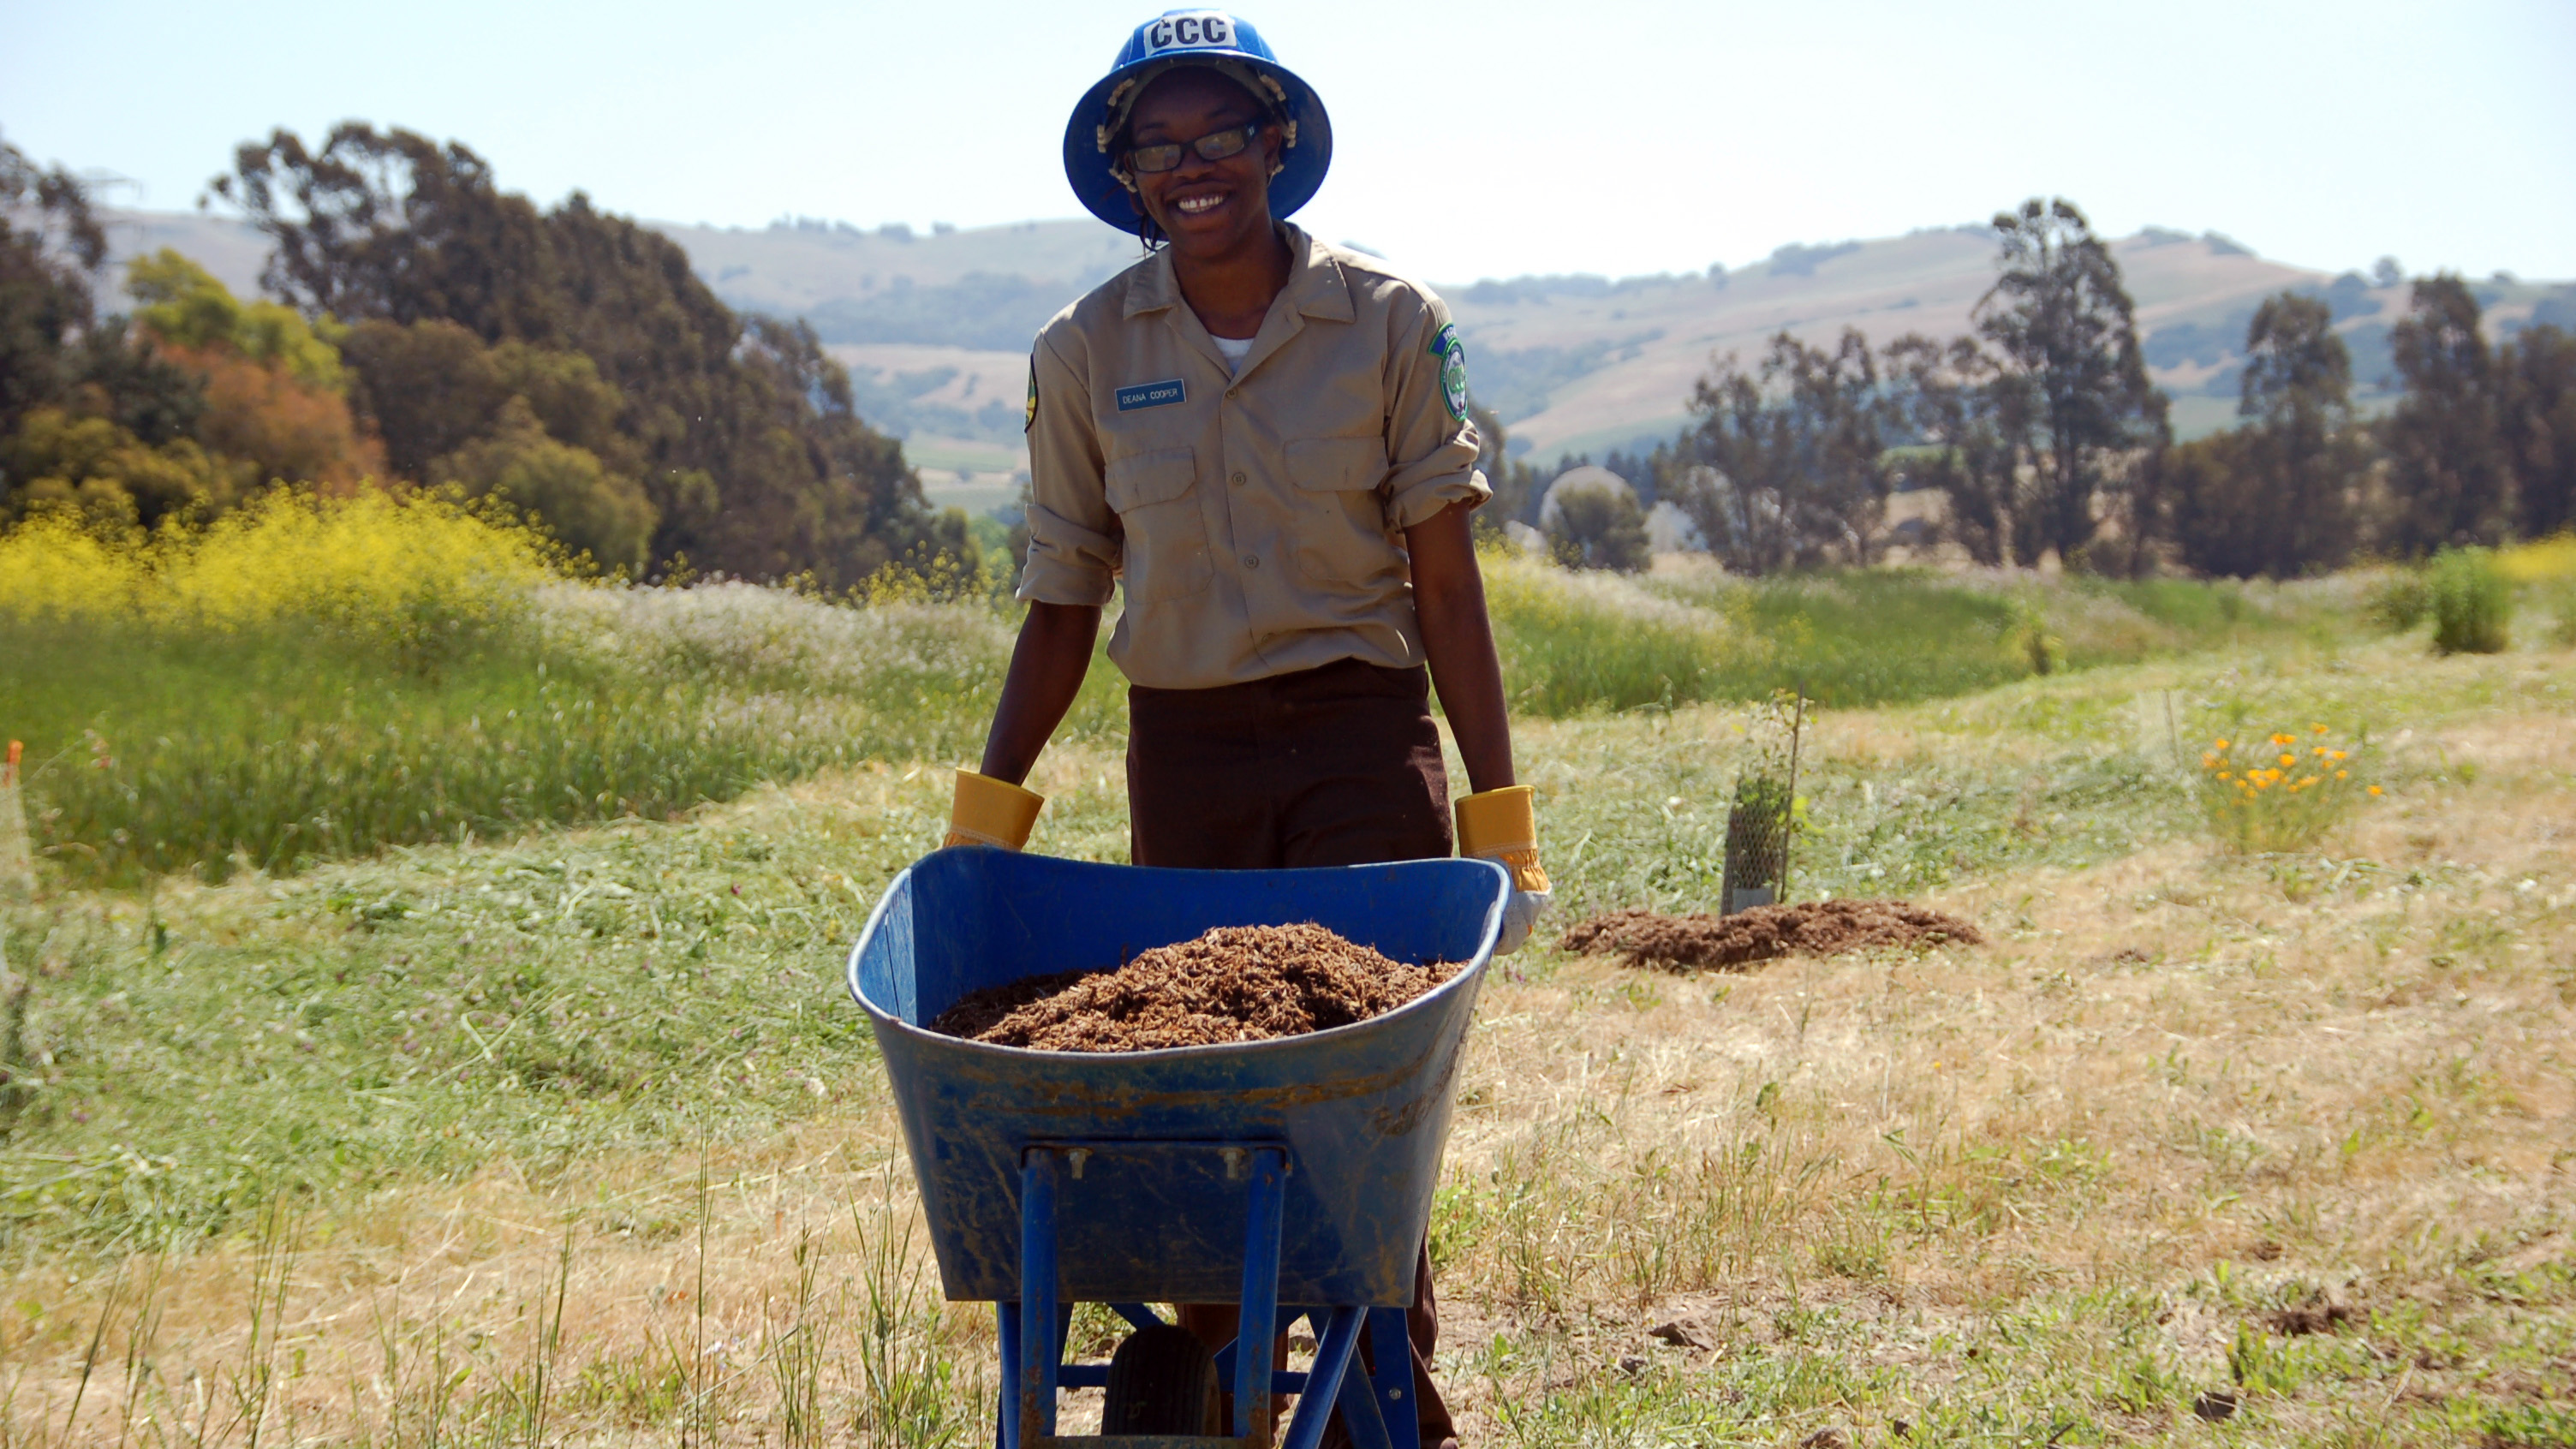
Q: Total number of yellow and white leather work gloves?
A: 2